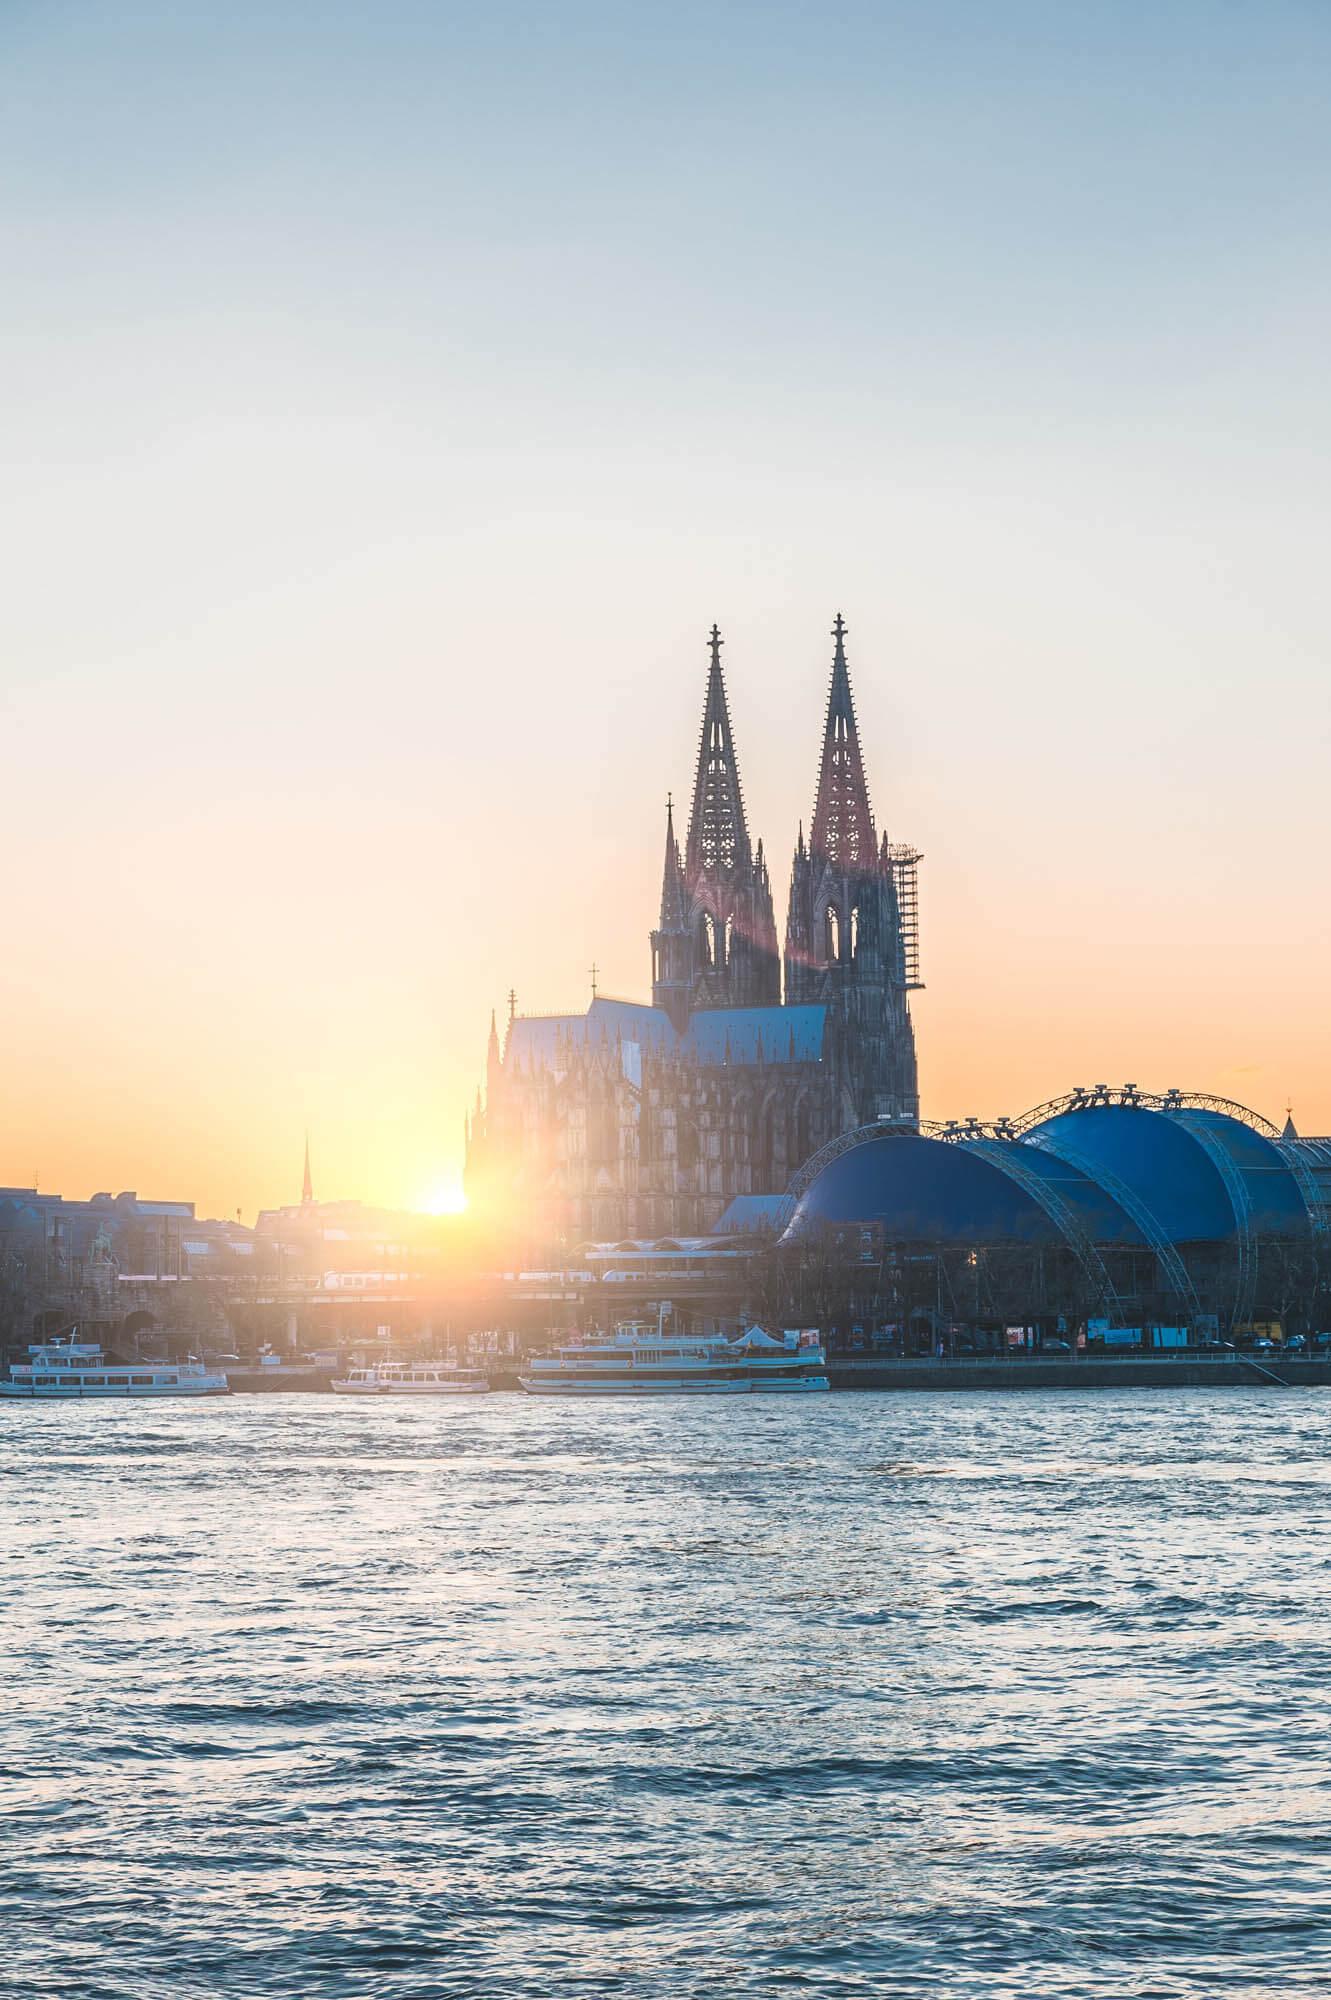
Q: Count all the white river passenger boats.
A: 3